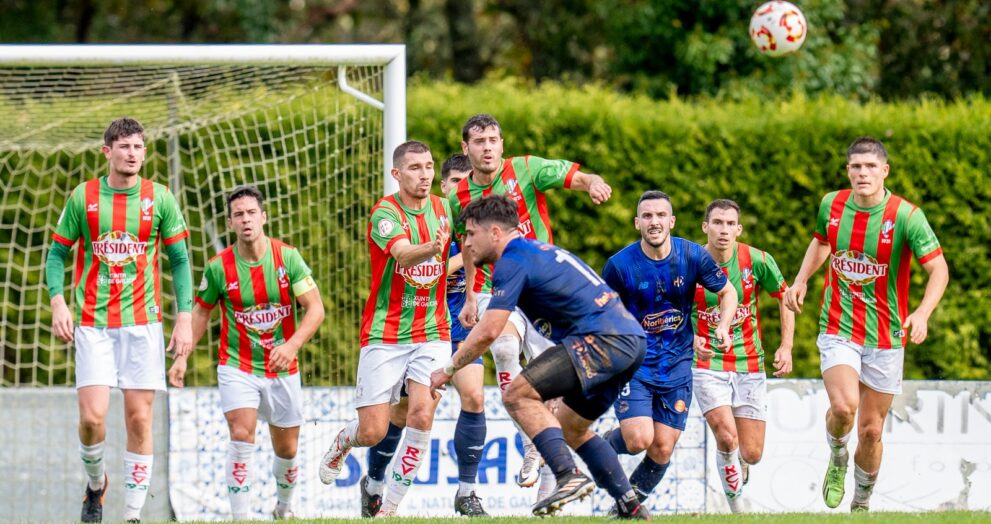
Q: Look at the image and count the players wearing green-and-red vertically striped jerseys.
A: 6